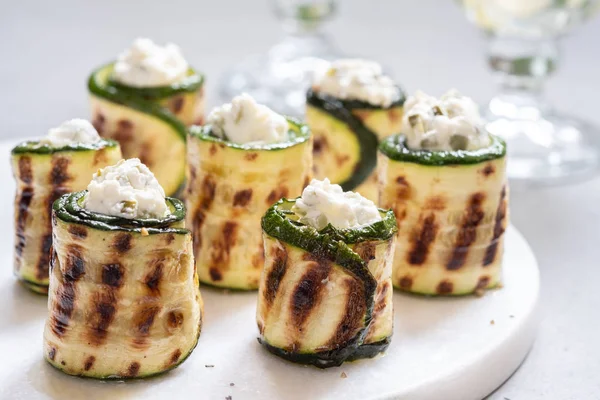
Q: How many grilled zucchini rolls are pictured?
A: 7